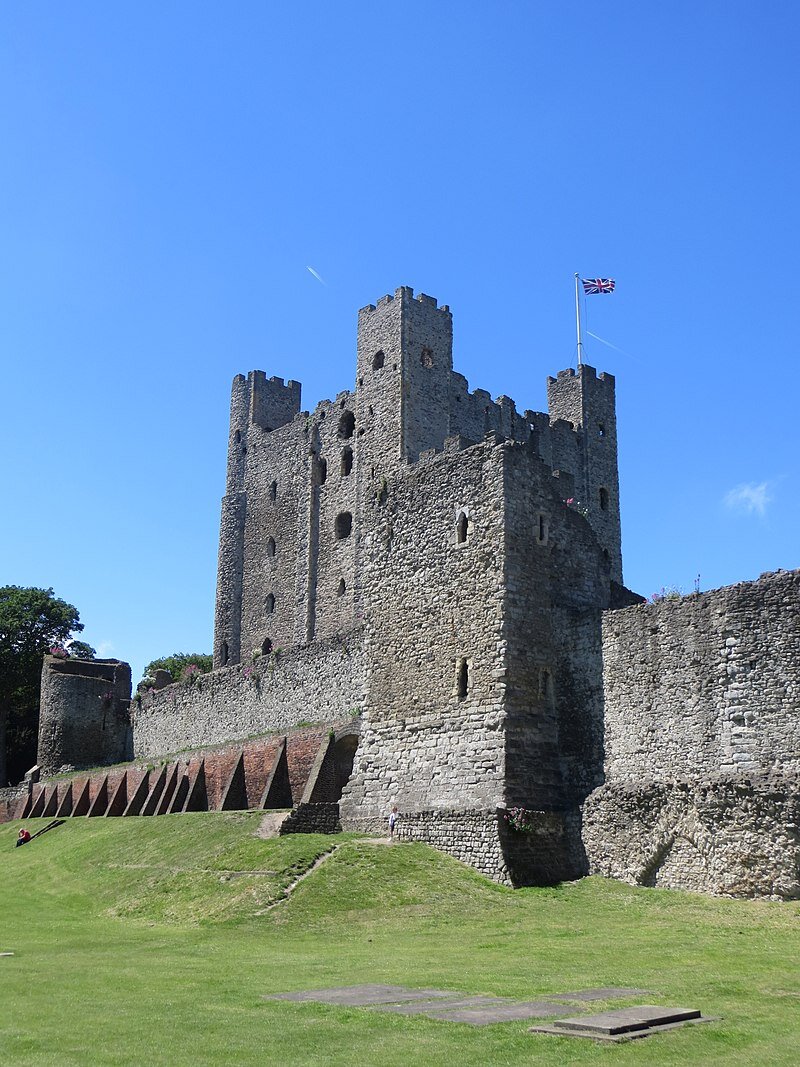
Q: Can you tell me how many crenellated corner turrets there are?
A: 3